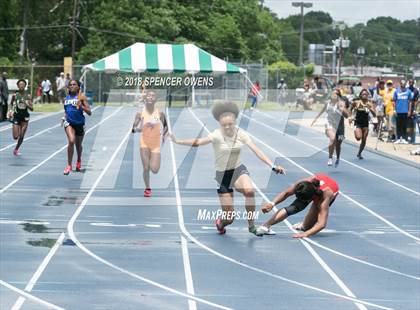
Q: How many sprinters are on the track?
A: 7